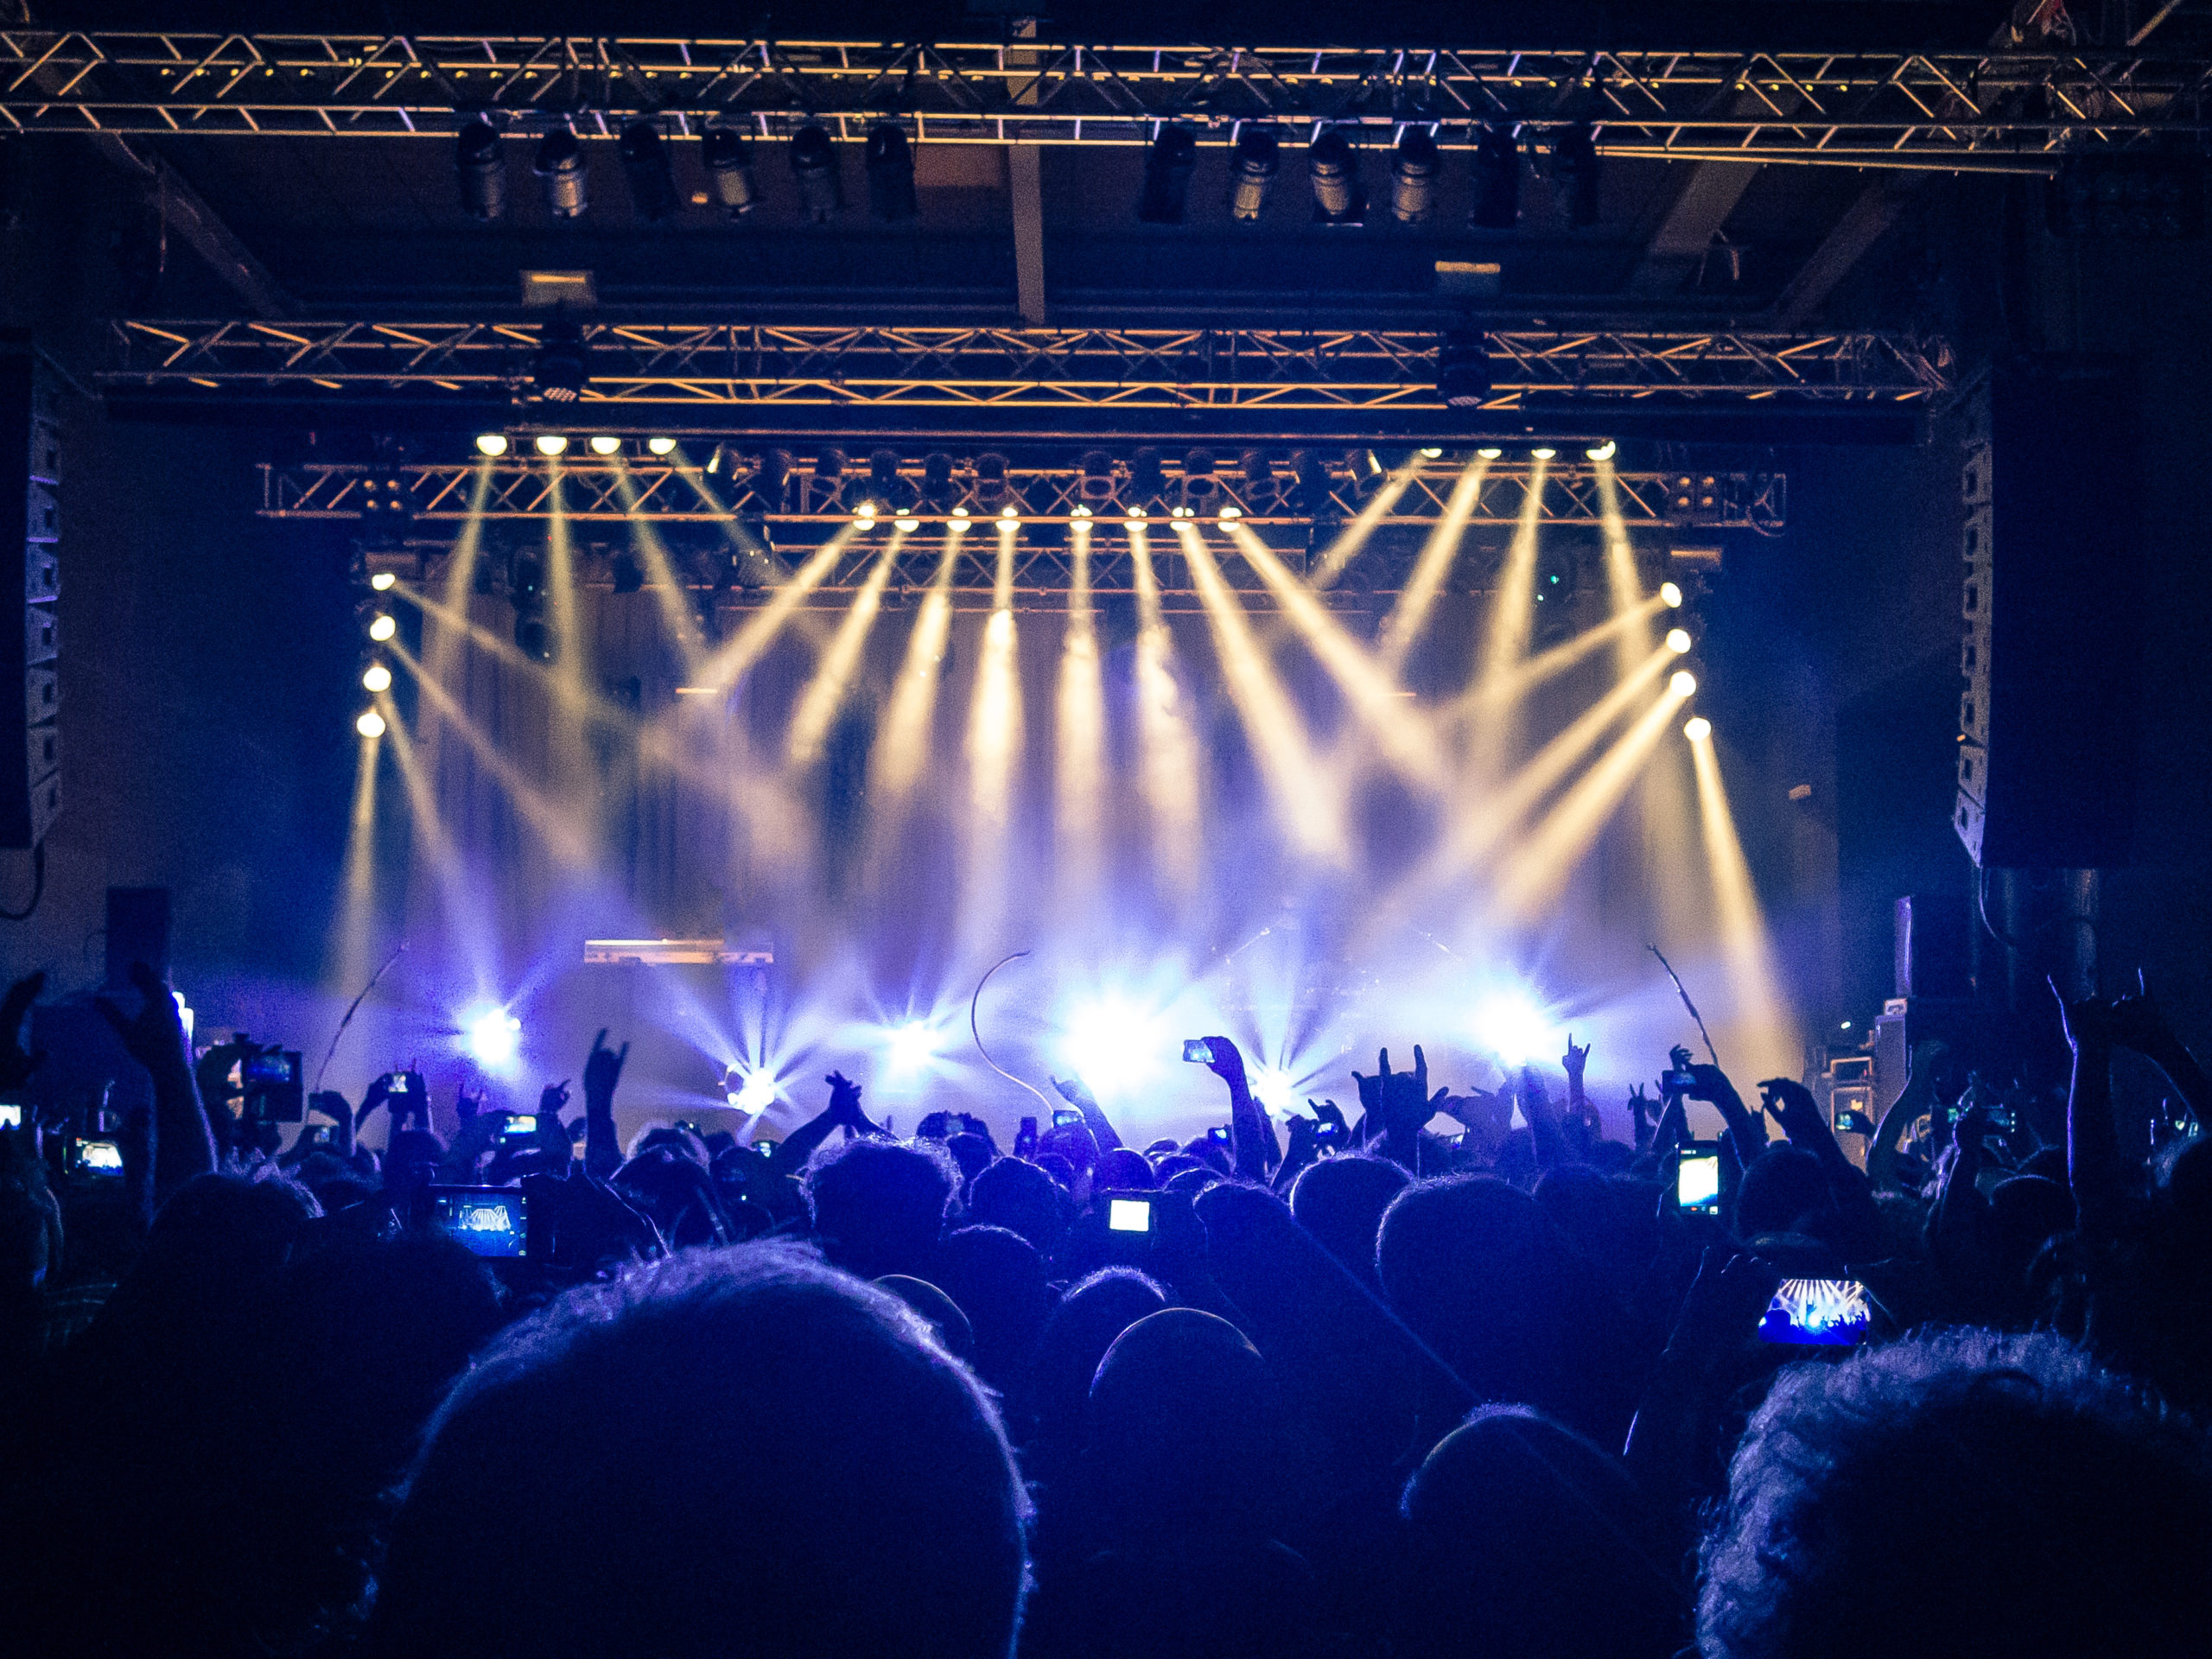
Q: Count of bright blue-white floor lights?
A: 6